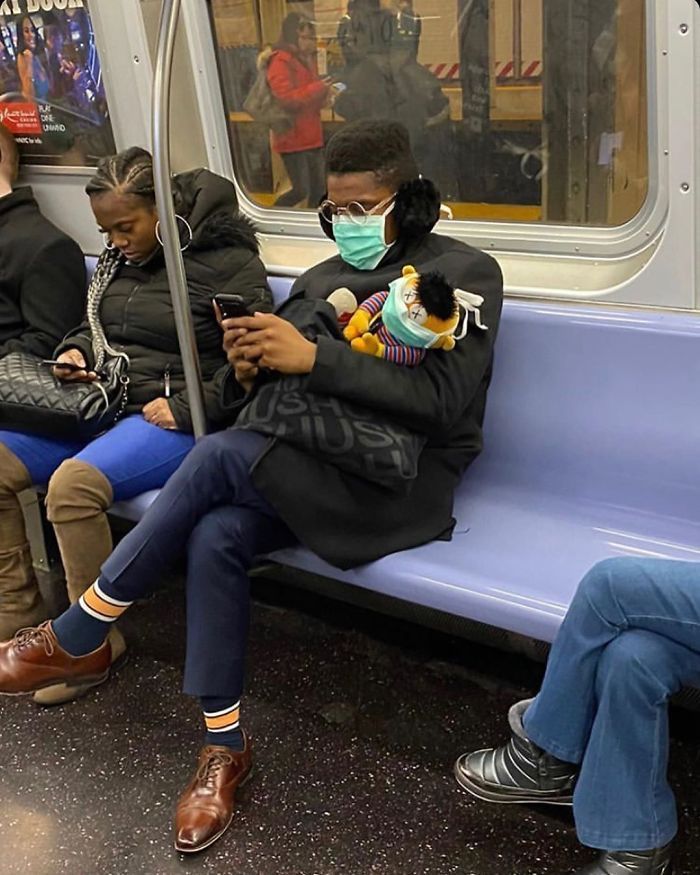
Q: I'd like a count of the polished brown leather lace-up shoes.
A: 2